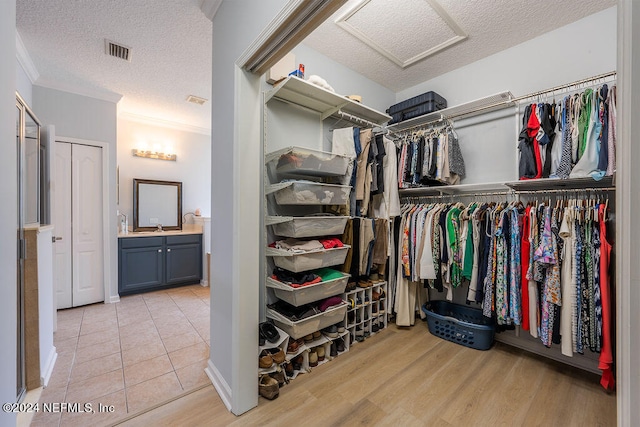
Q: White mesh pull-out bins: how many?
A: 6